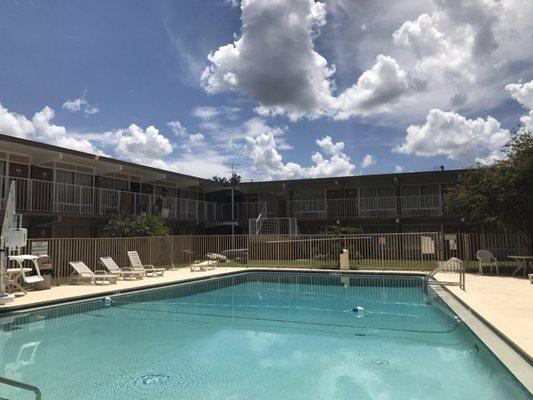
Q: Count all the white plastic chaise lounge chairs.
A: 4